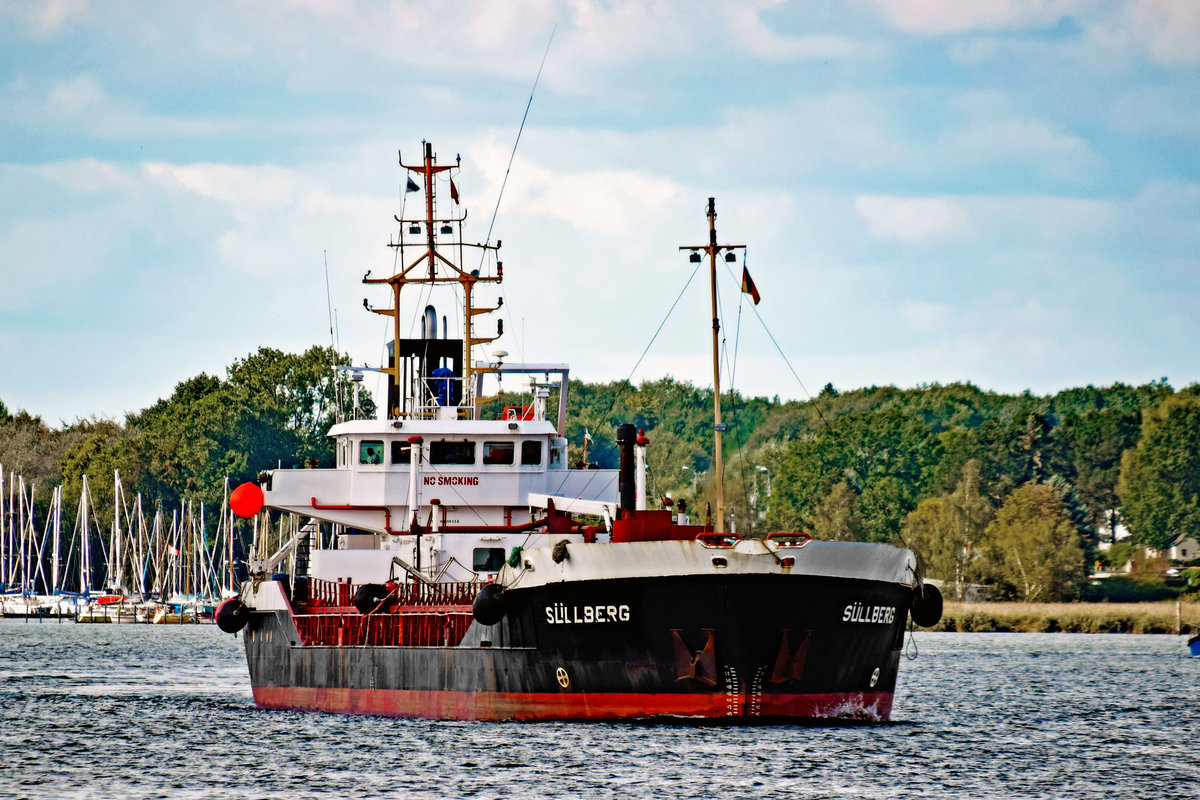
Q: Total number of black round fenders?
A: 4